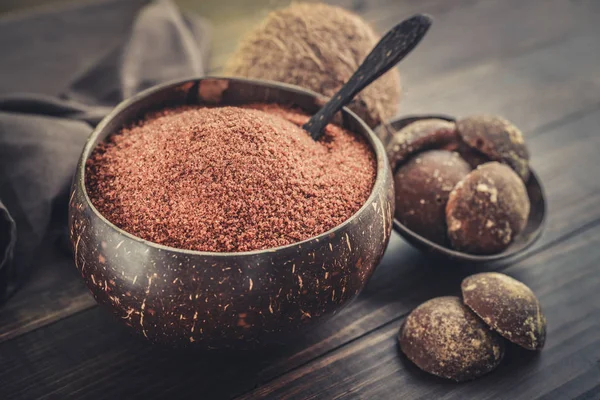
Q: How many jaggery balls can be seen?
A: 6